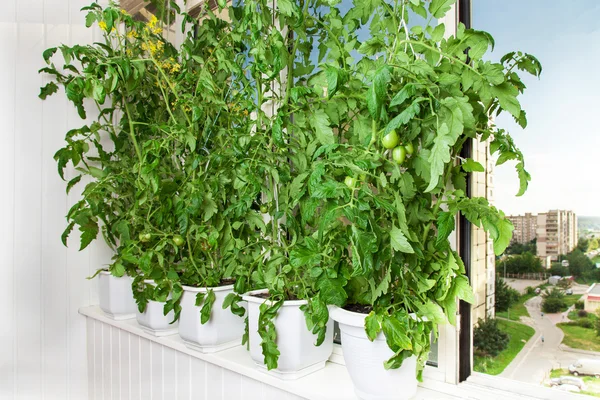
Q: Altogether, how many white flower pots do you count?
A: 5